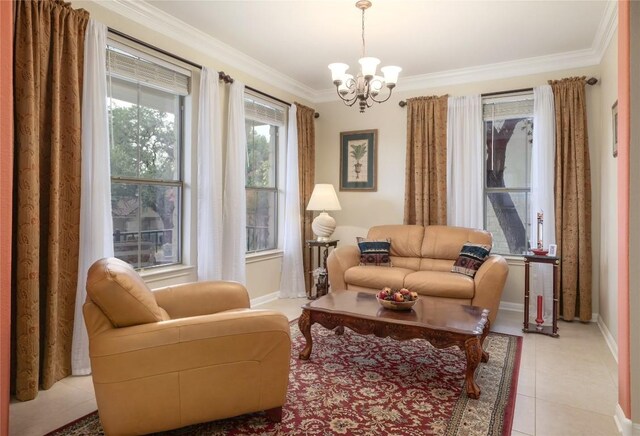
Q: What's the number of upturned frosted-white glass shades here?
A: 5